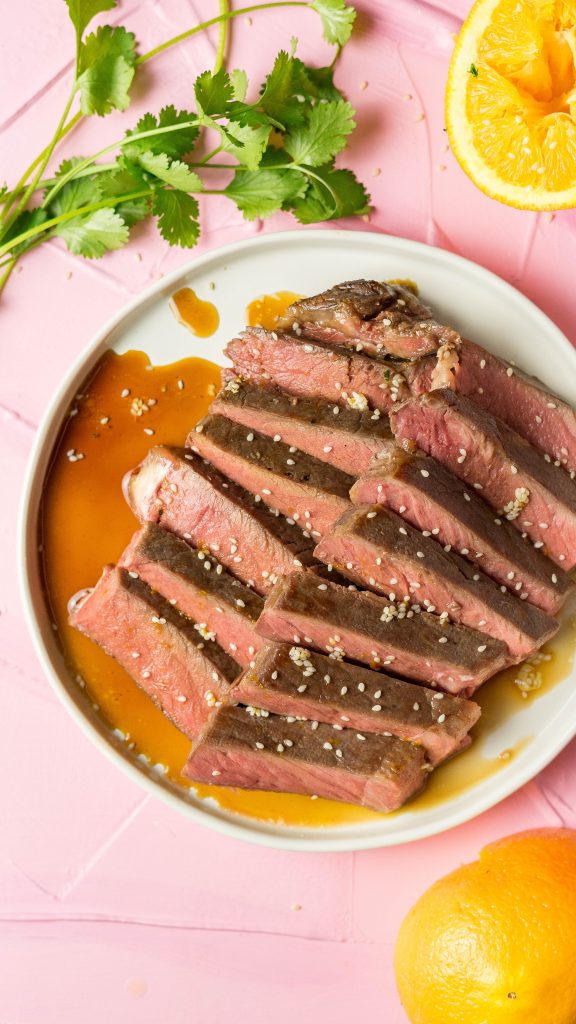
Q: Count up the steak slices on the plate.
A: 14